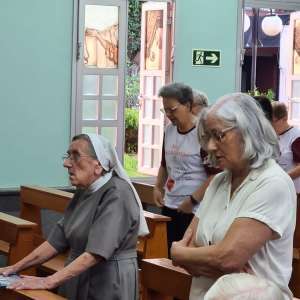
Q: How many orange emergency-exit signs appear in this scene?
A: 0